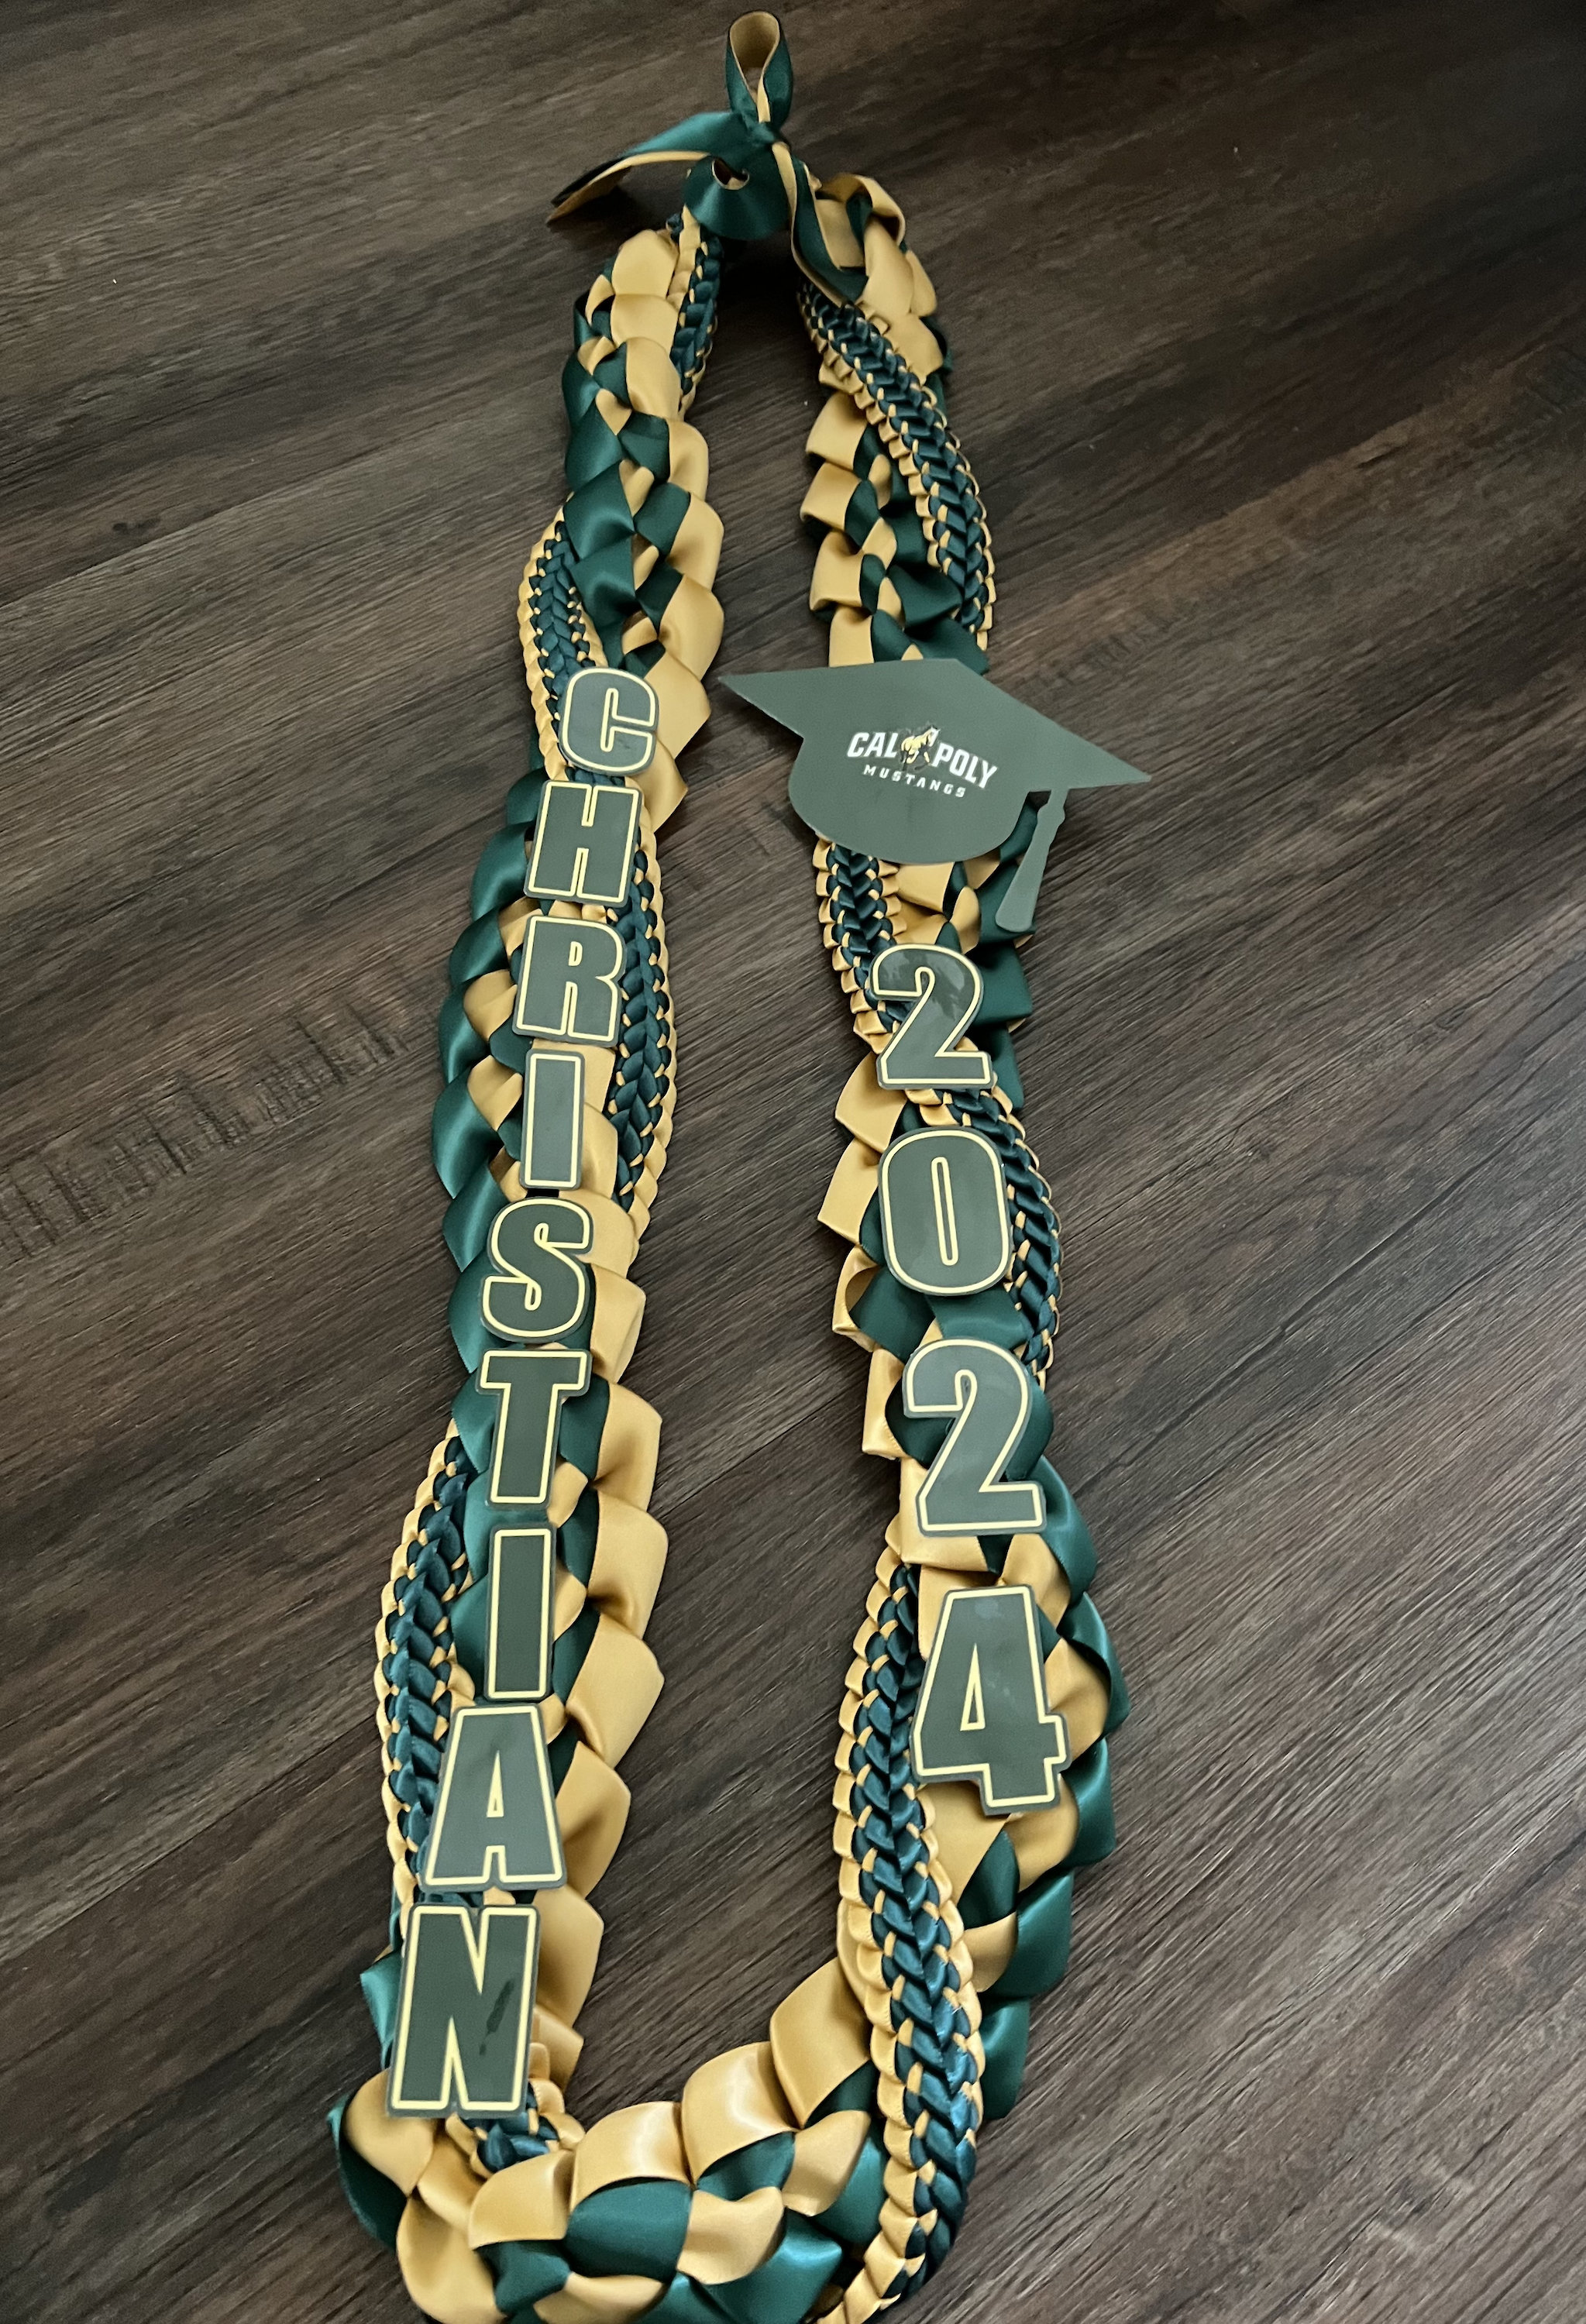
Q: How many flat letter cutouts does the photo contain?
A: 9